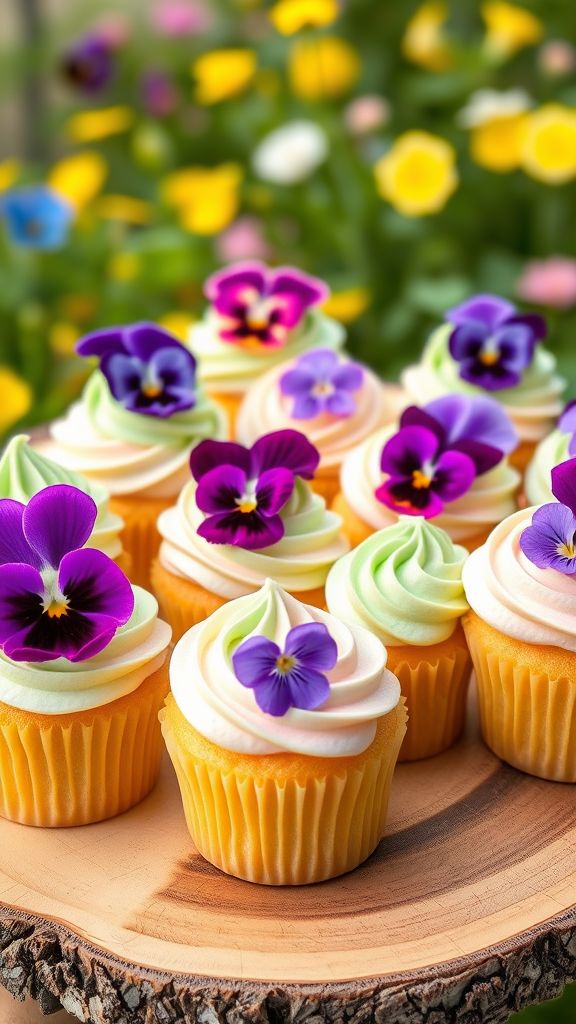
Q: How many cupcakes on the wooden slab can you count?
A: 12